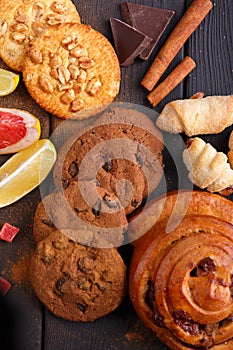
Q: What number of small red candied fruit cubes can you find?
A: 2